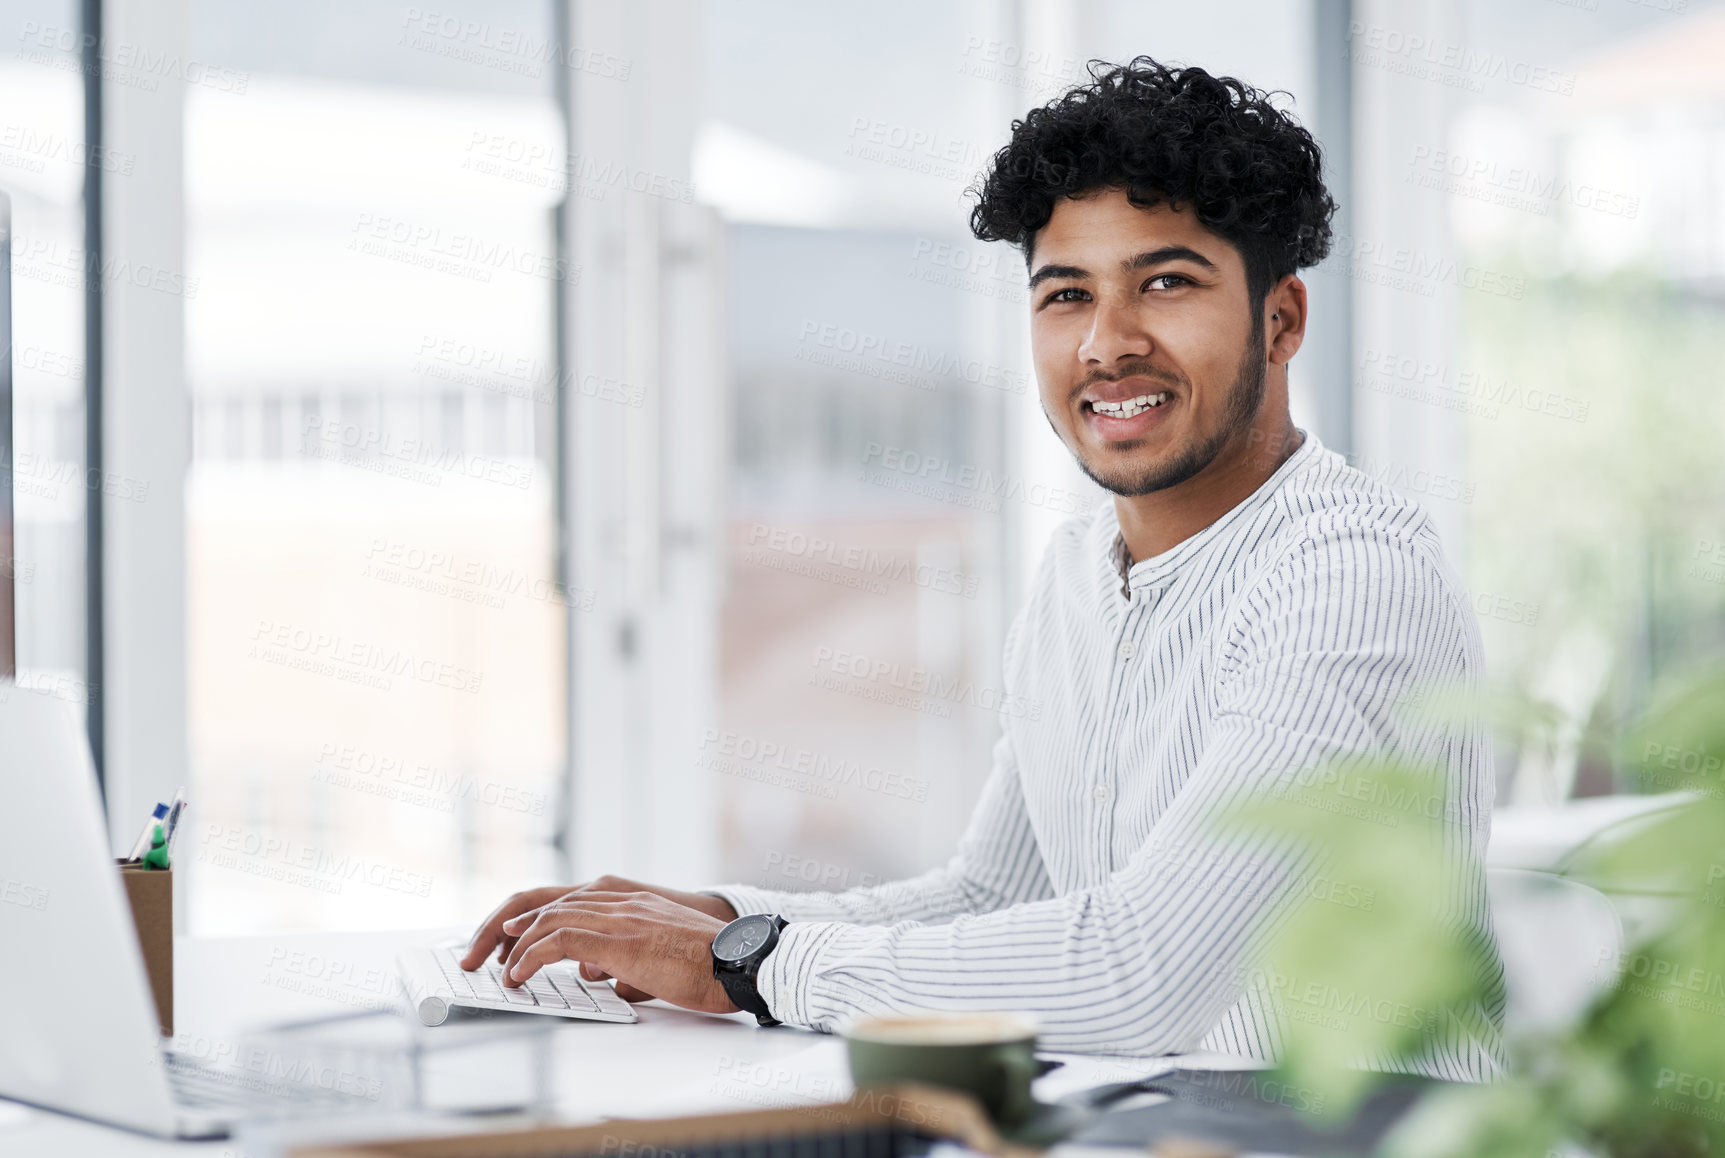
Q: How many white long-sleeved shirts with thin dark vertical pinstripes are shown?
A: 1